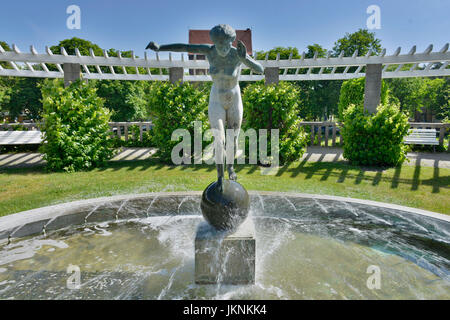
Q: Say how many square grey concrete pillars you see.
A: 4